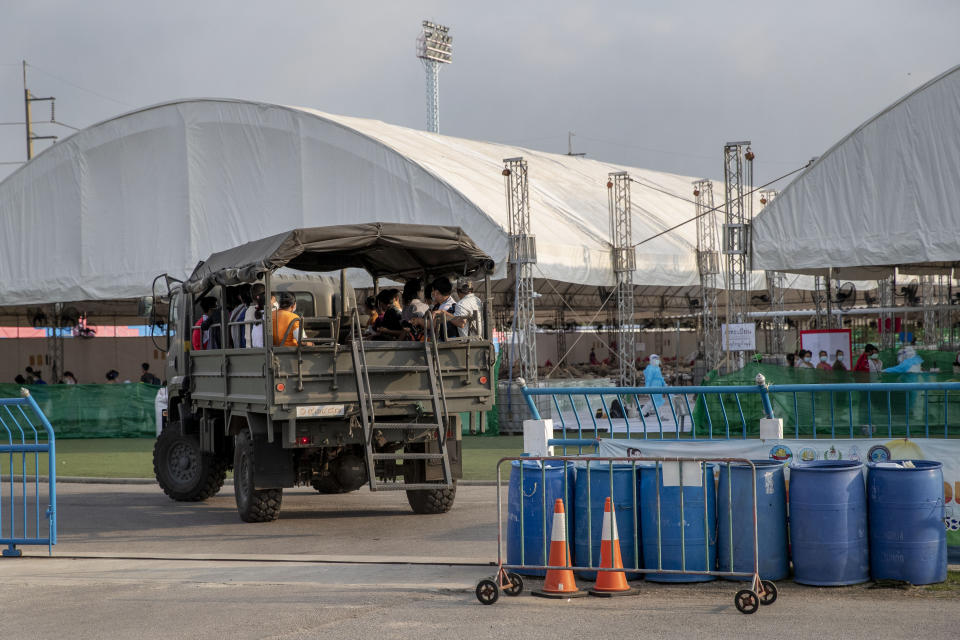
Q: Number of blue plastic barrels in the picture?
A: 6